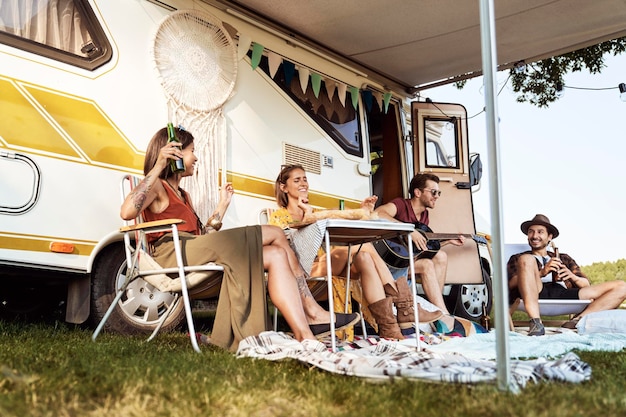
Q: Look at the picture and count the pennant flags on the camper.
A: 12